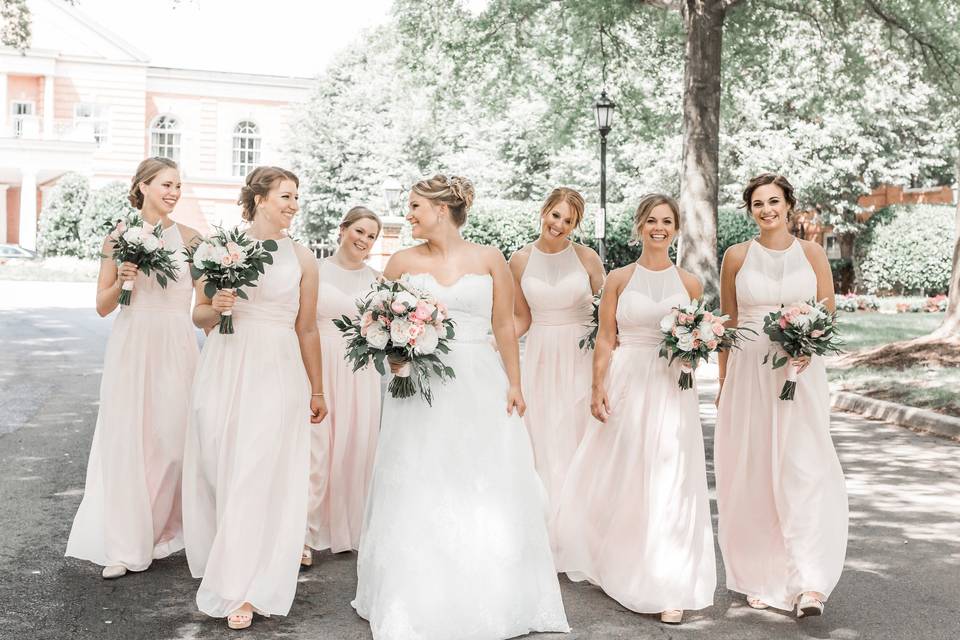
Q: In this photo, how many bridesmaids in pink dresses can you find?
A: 6